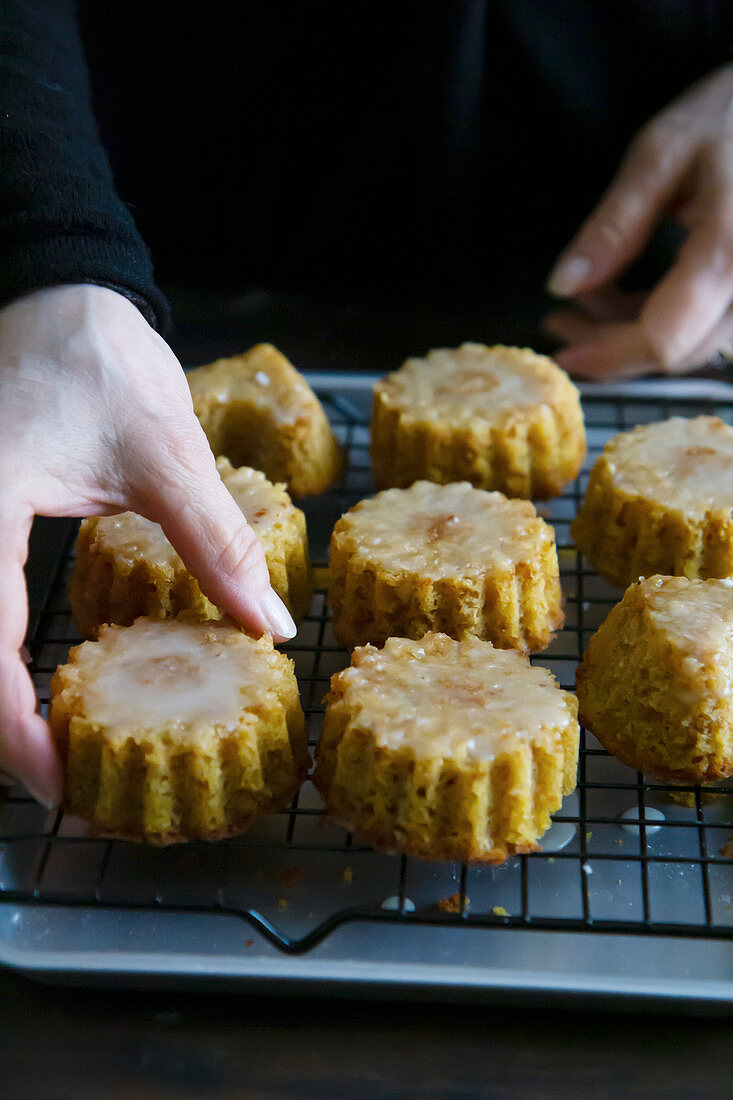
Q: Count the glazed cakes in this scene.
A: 8